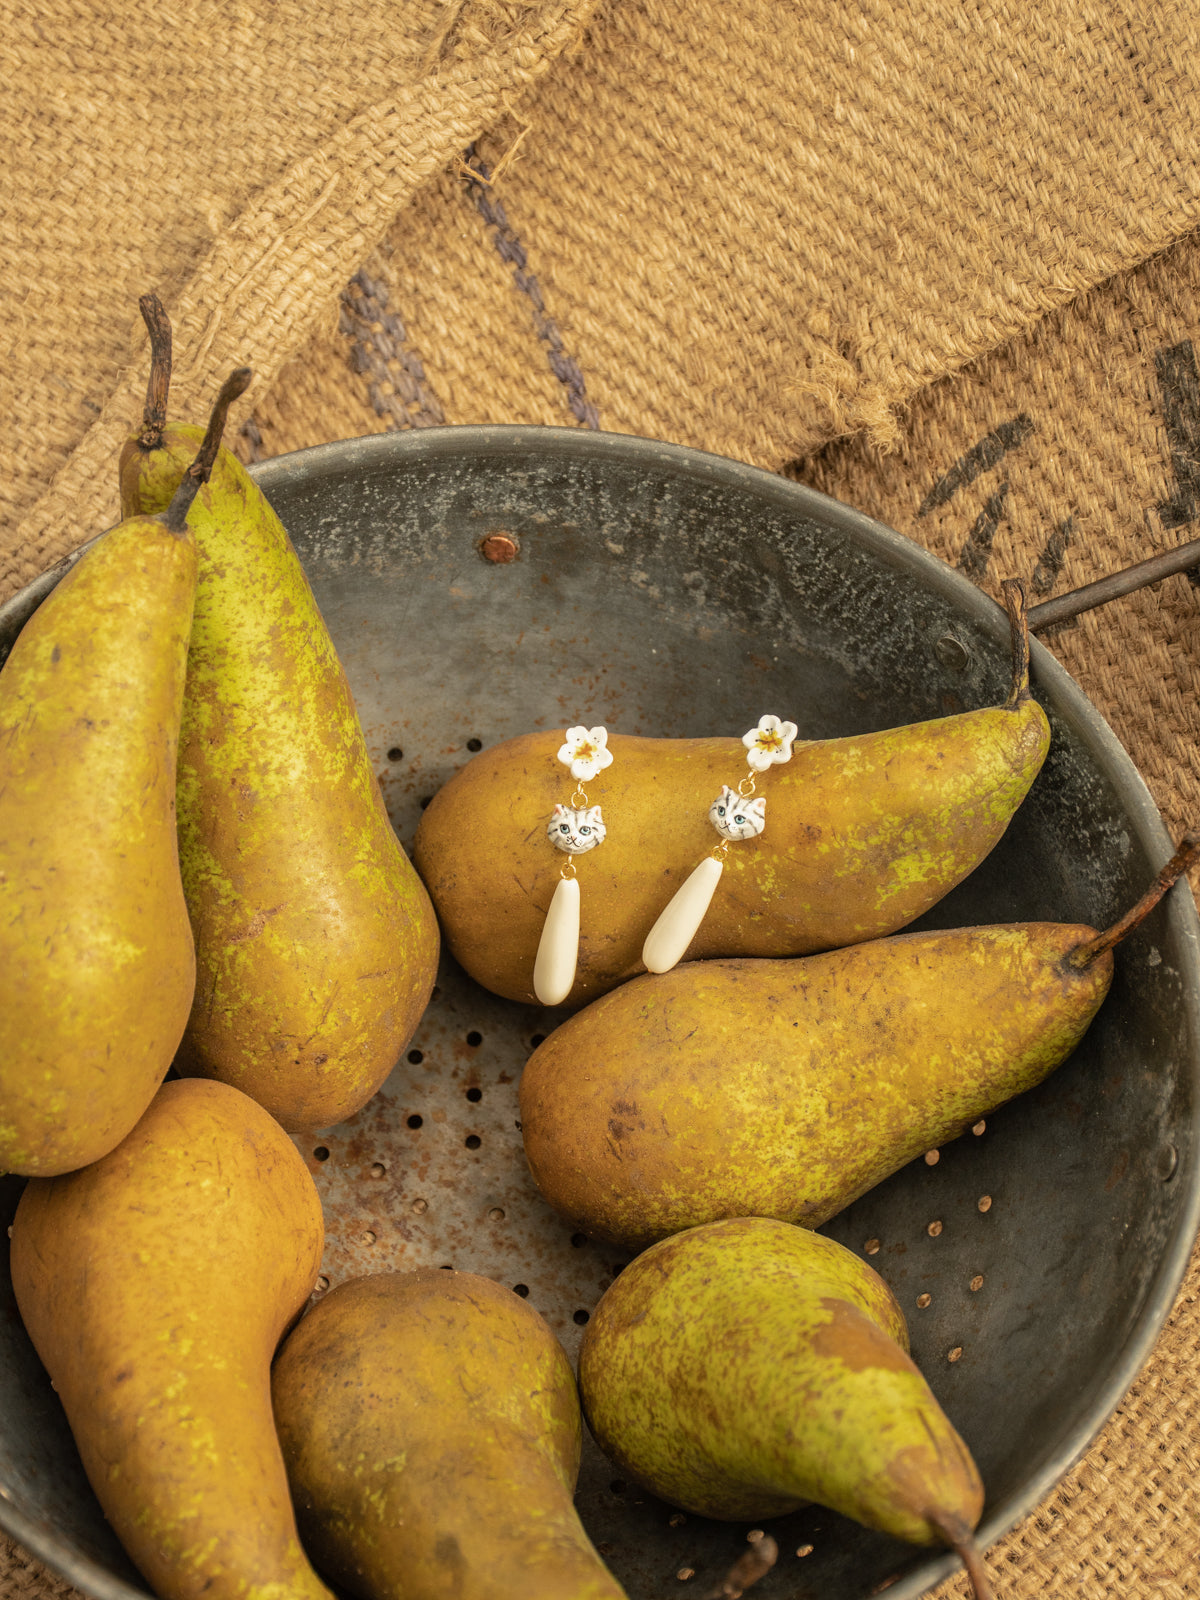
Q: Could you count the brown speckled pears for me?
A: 7